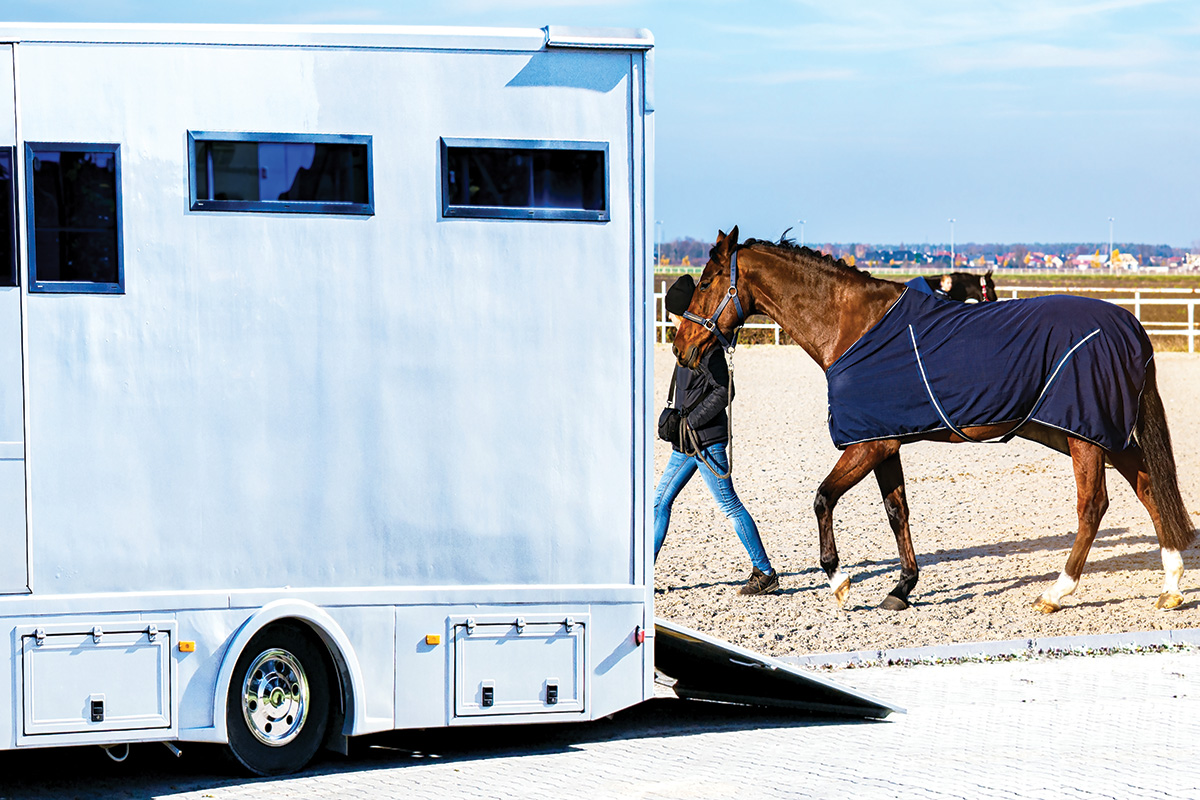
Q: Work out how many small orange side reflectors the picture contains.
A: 2